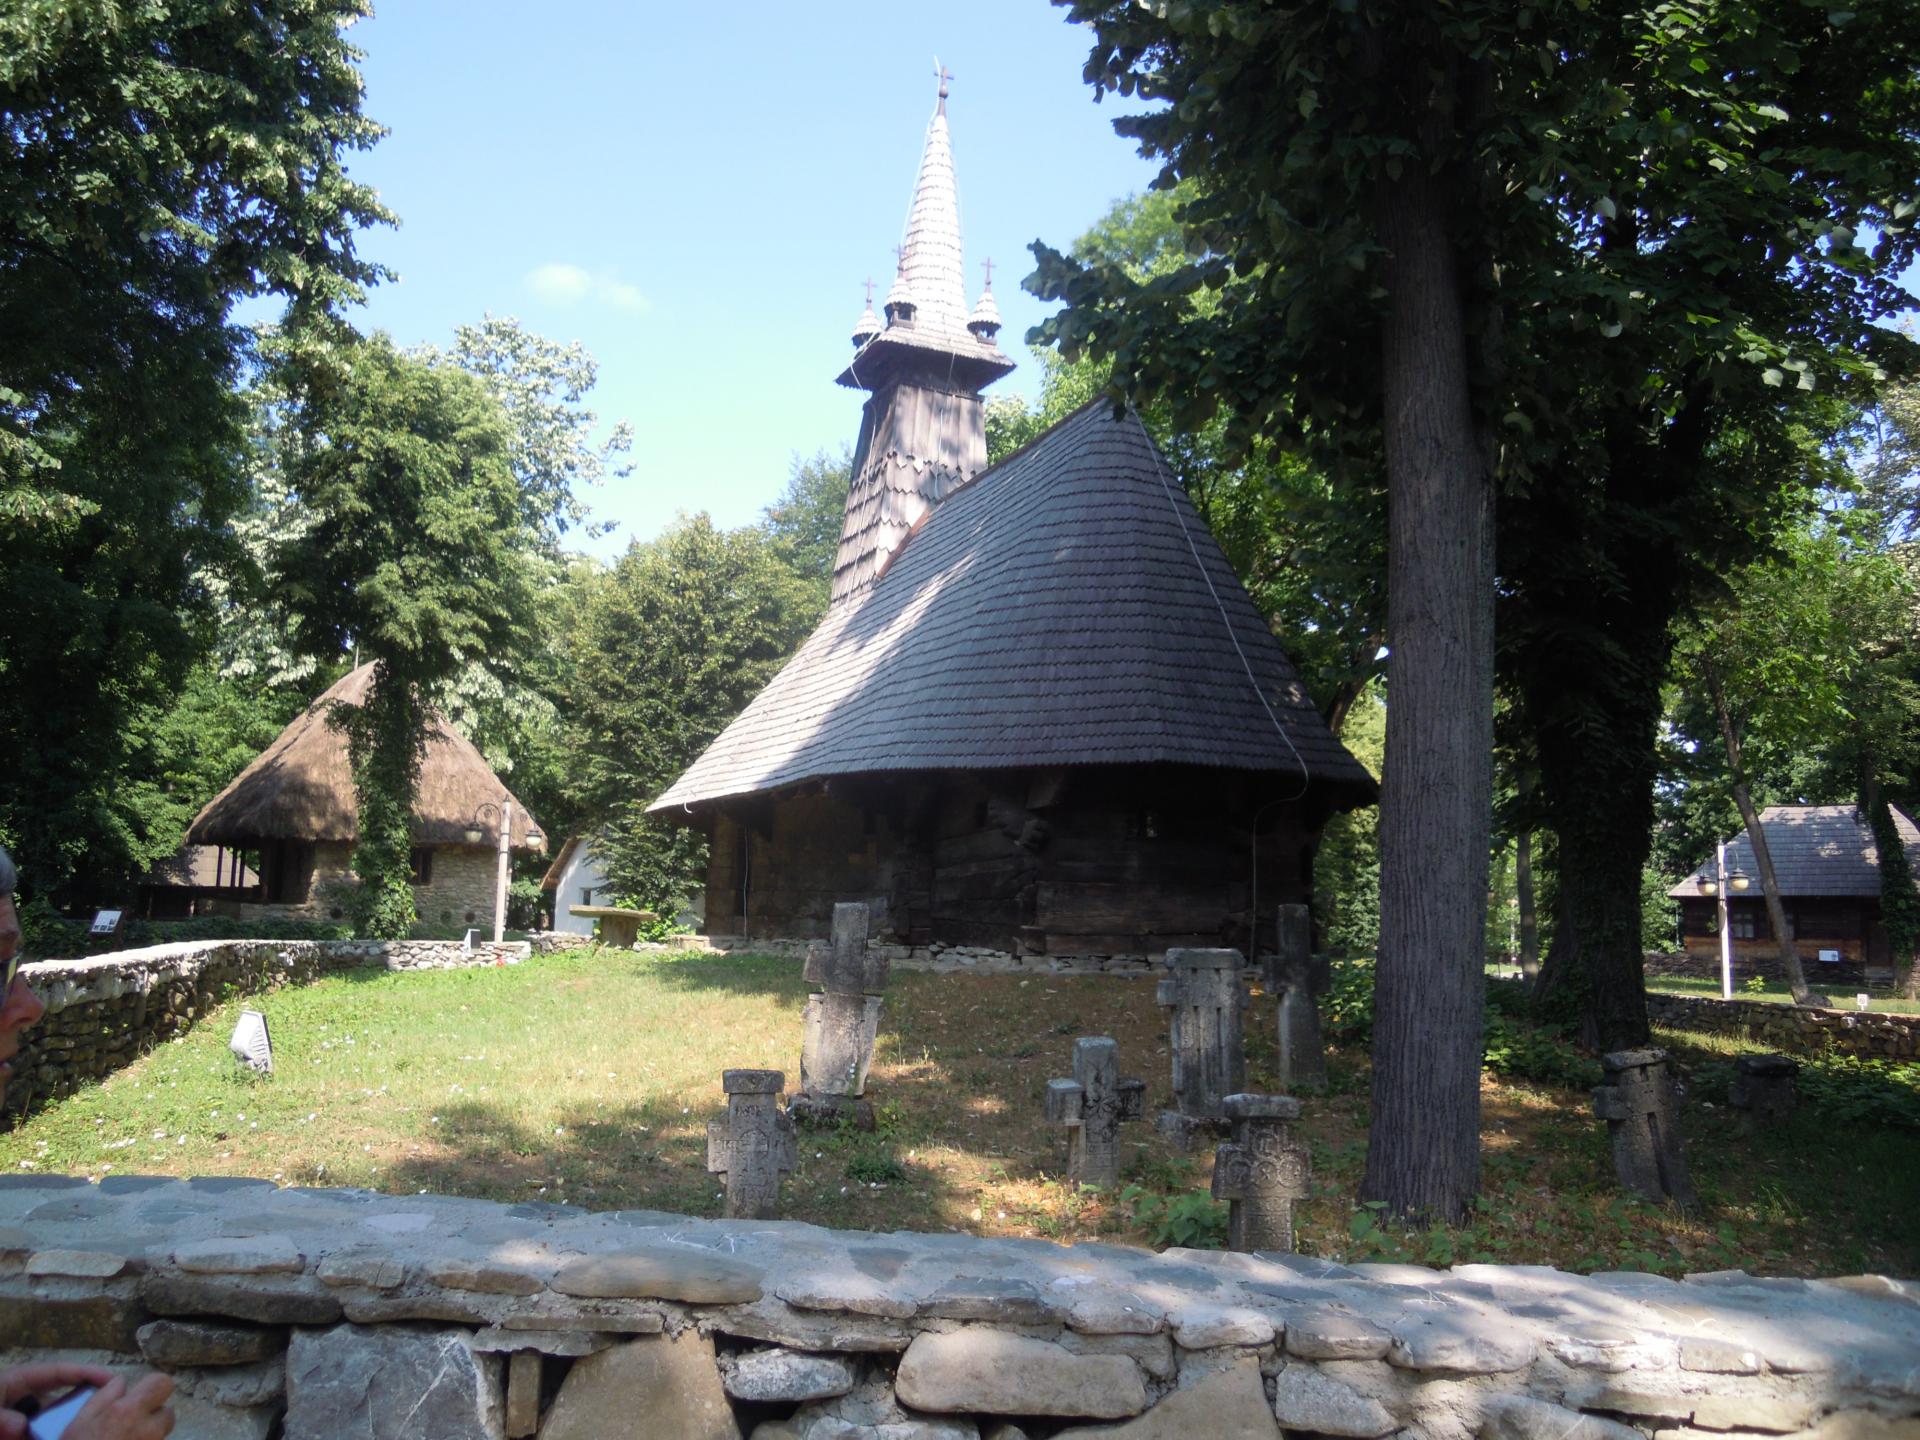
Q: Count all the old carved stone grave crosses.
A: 8